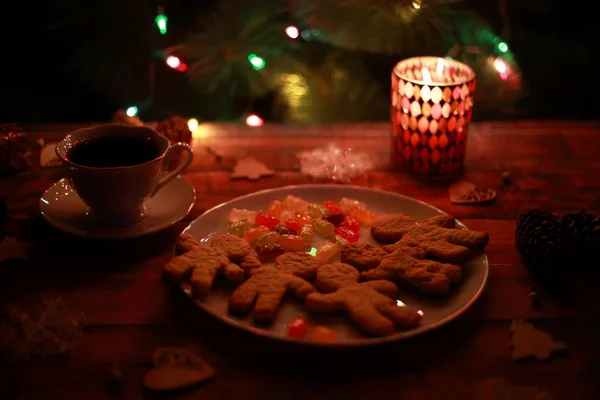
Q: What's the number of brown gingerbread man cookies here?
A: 5